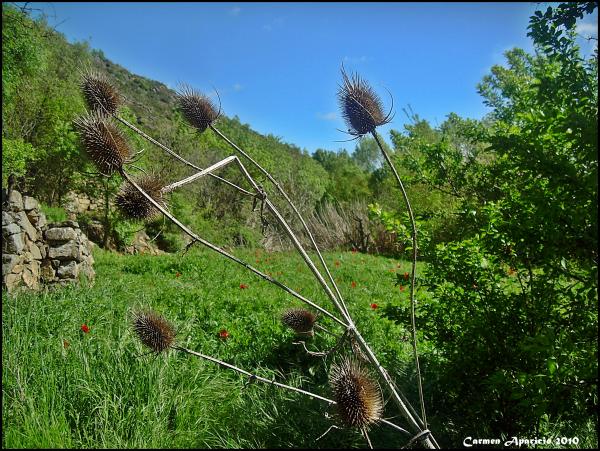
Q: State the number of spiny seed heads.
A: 8